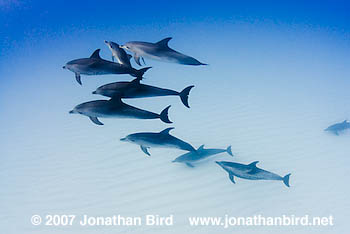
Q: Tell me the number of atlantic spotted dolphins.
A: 9